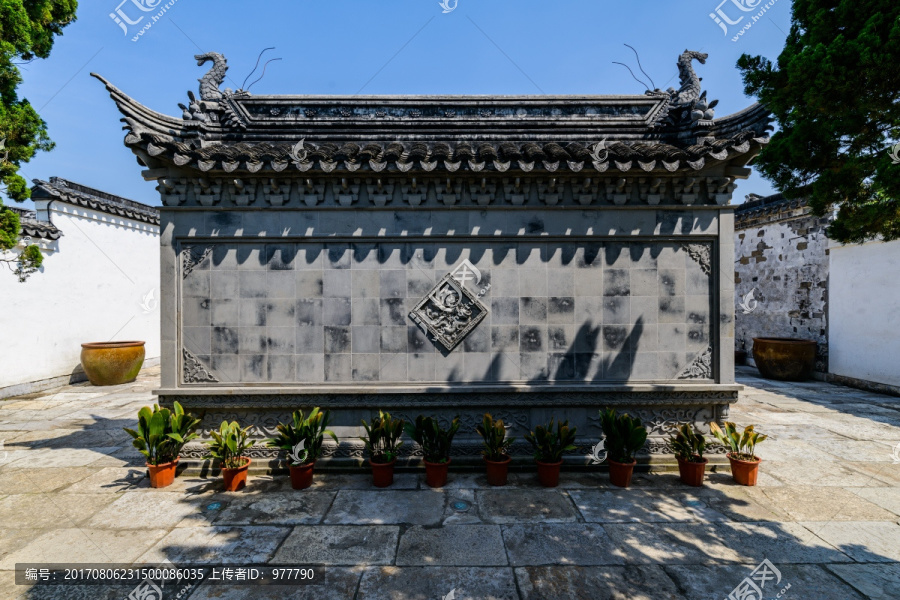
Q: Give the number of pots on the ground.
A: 12